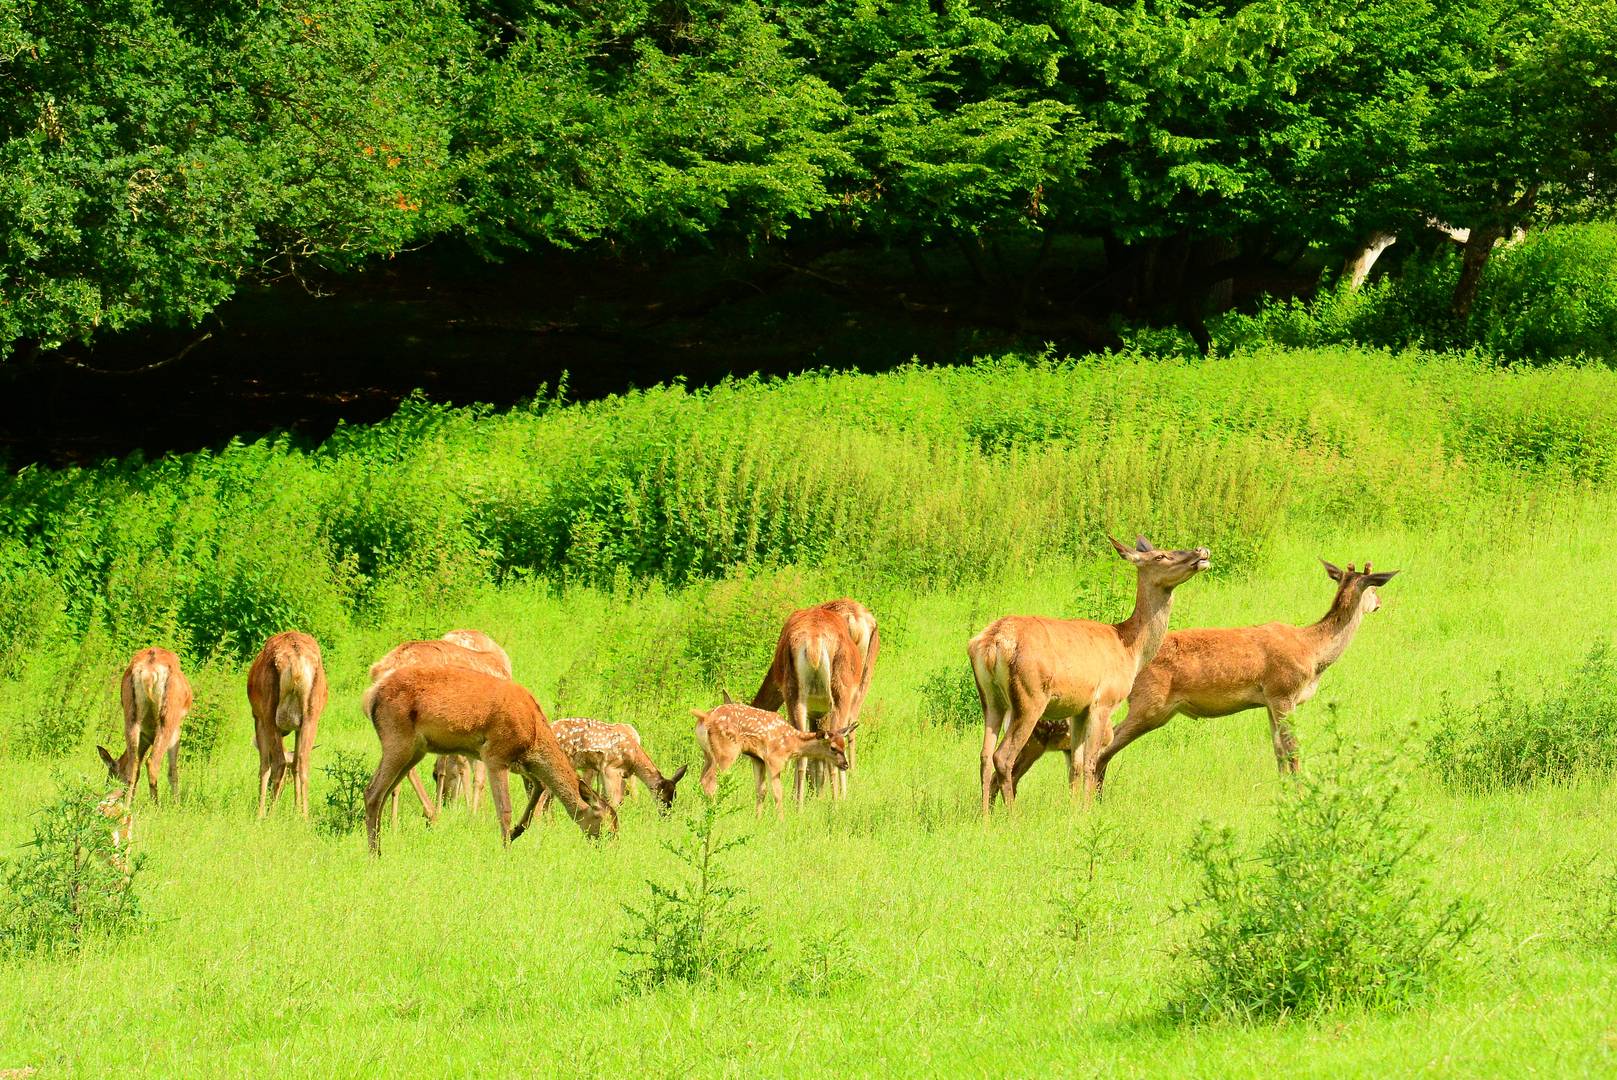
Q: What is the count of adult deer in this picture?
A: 9